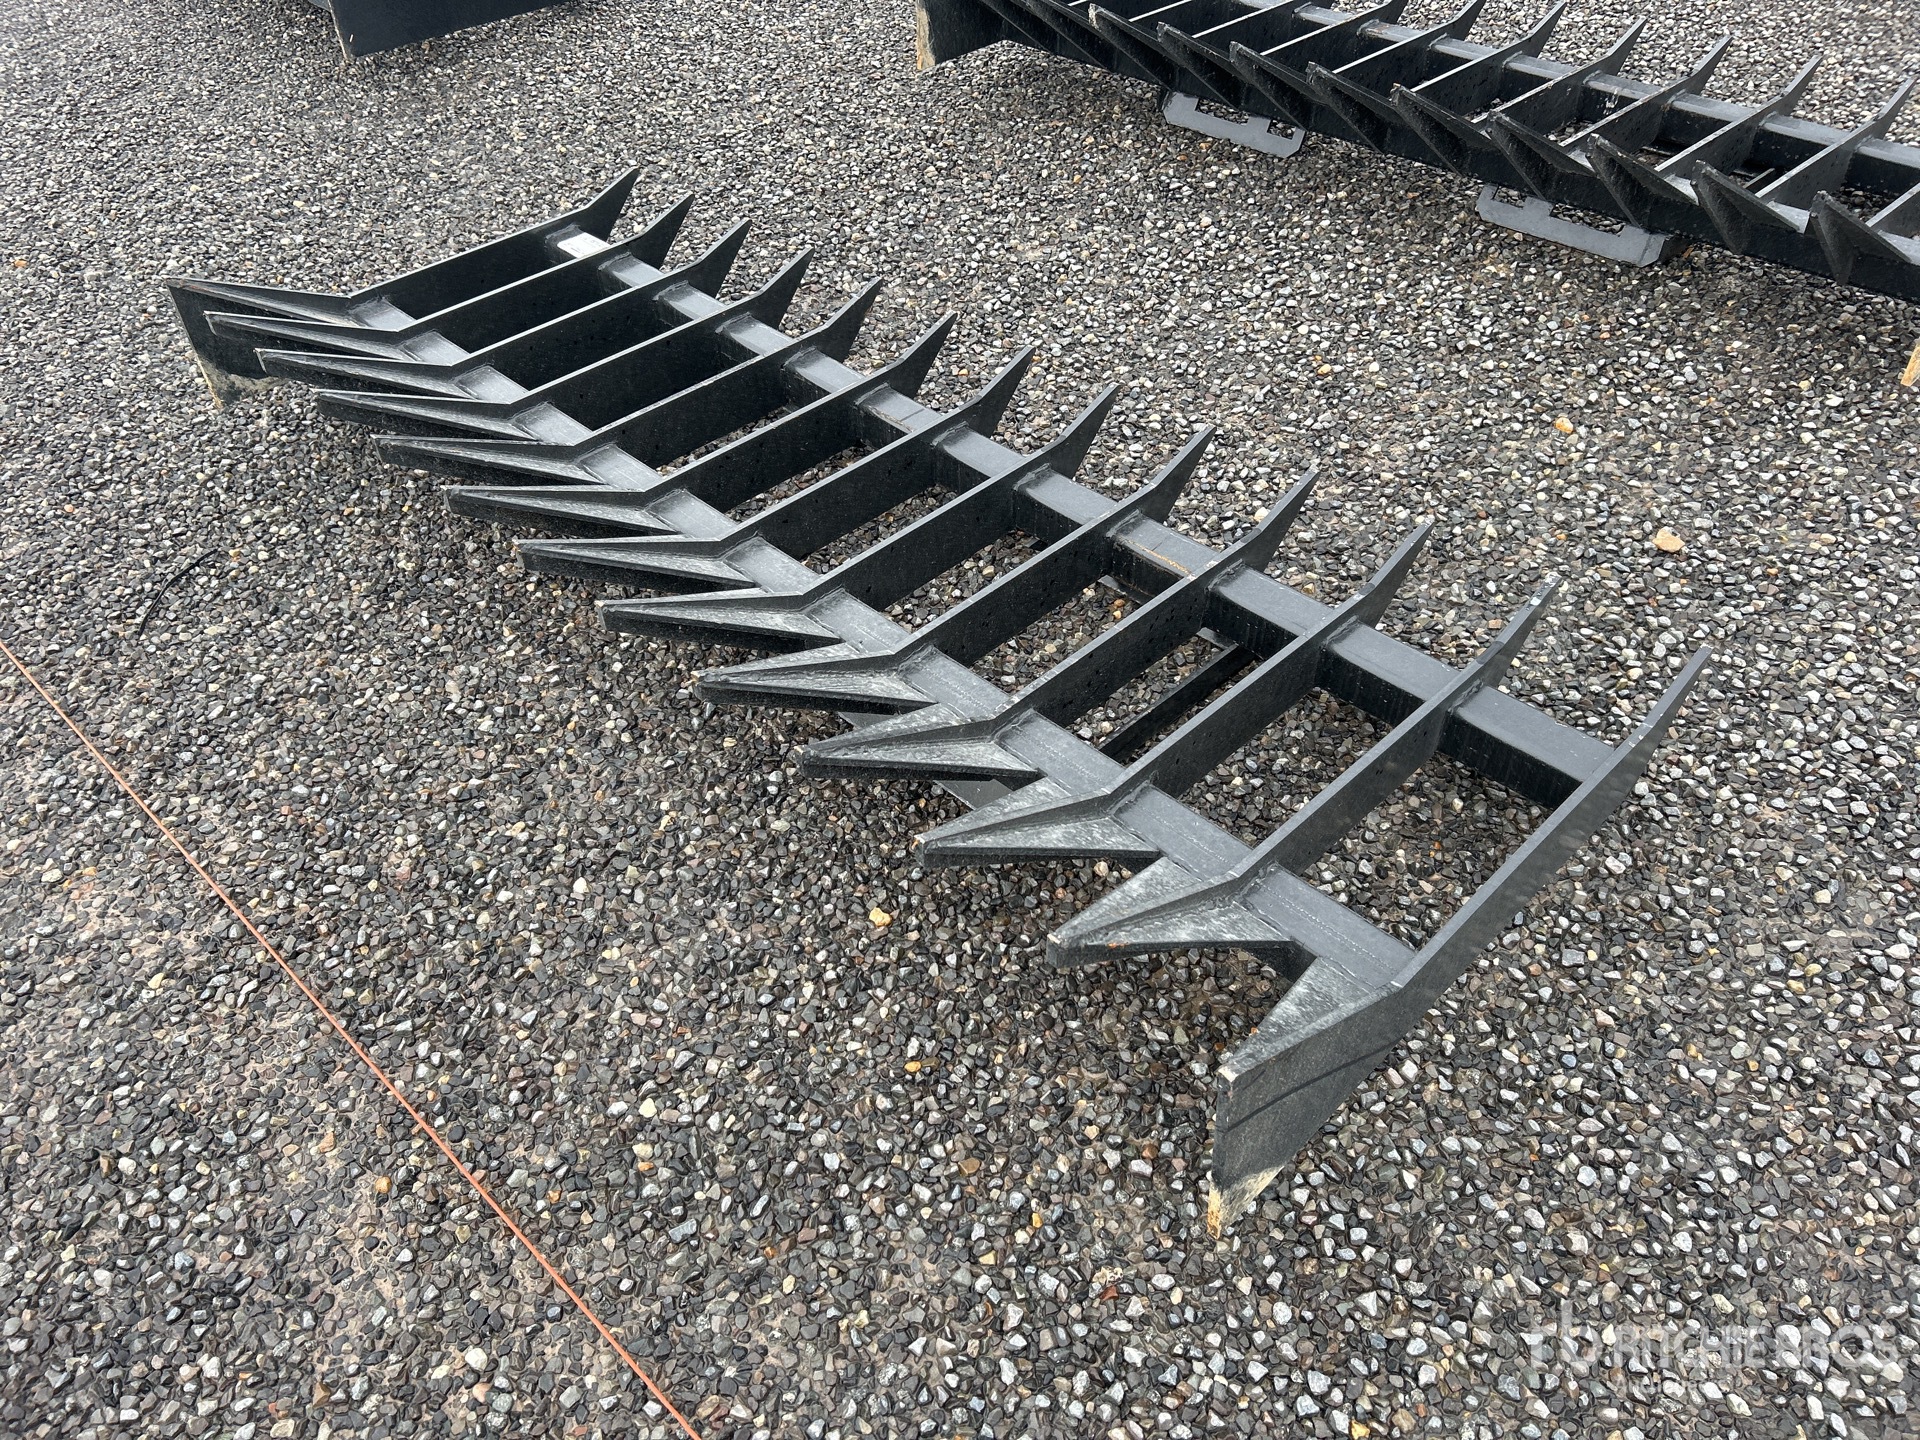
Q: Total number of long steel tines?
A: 13